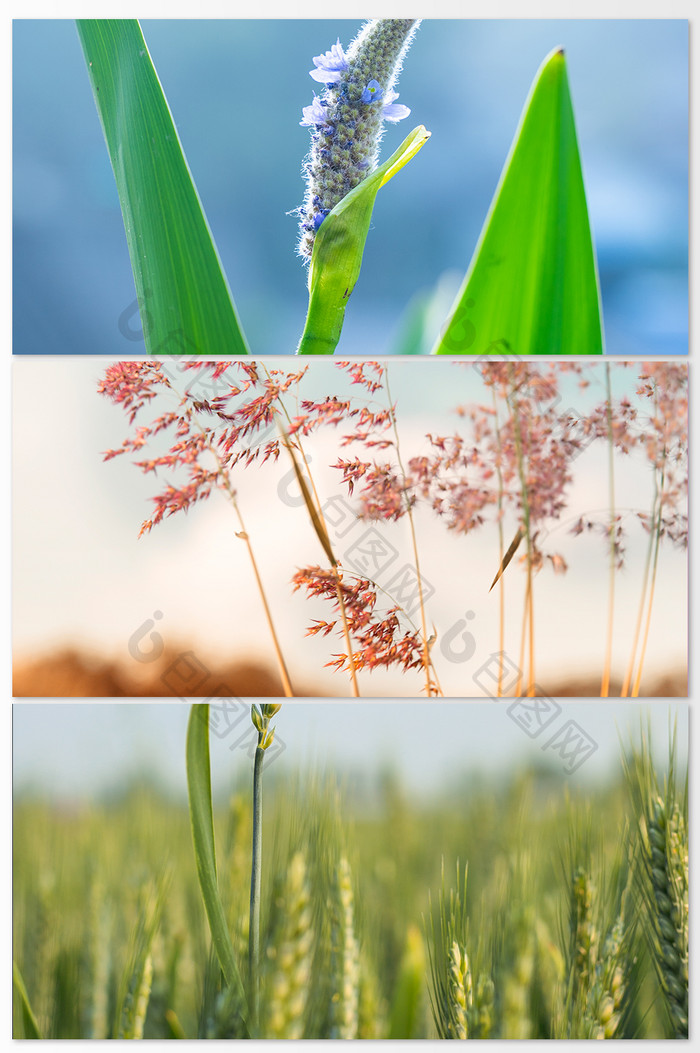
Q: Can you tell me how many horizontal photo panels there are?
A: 3